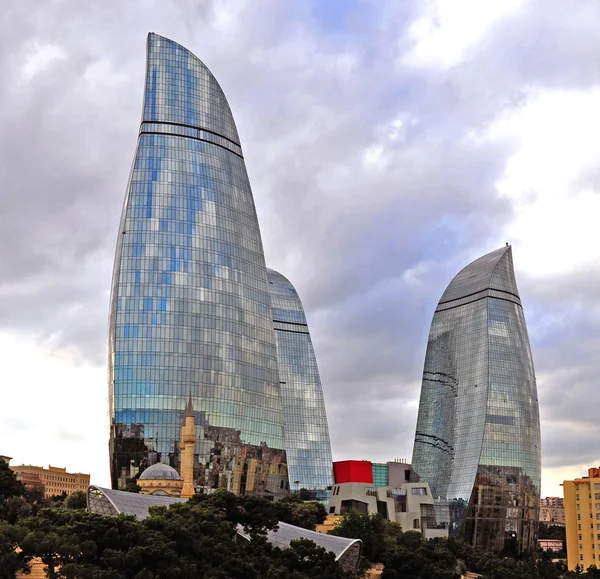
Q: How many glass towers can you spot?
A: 3